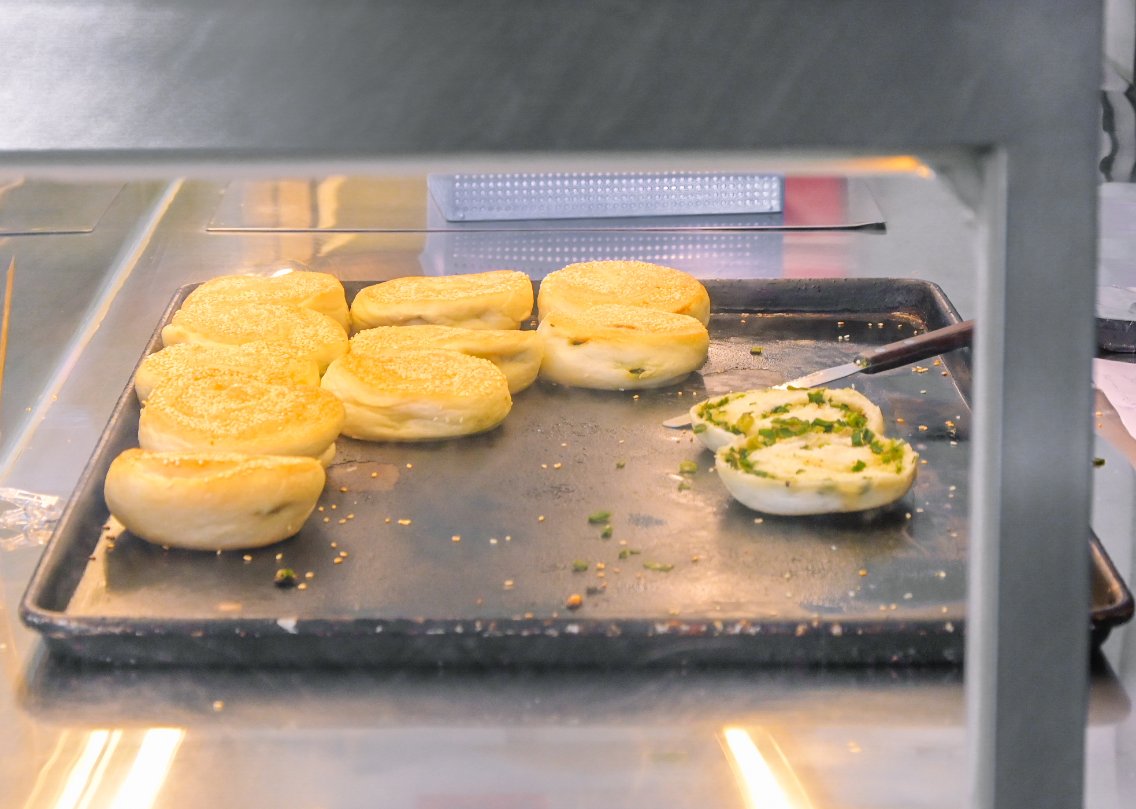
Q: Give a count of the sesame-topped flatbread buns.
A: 10